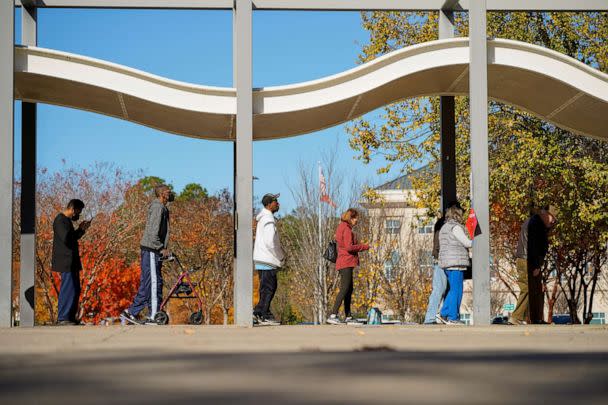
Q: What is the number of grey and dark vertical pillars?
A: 5